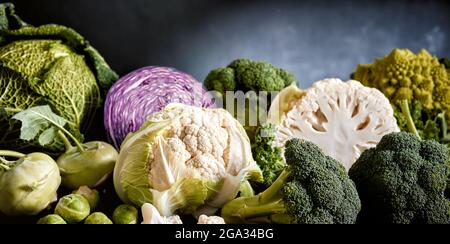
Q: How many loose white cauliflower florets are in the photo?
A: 2